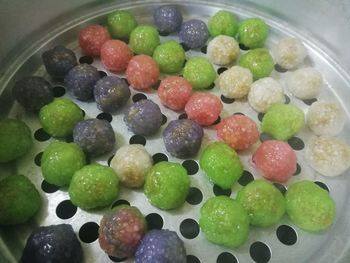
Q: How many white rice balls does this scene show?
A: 8